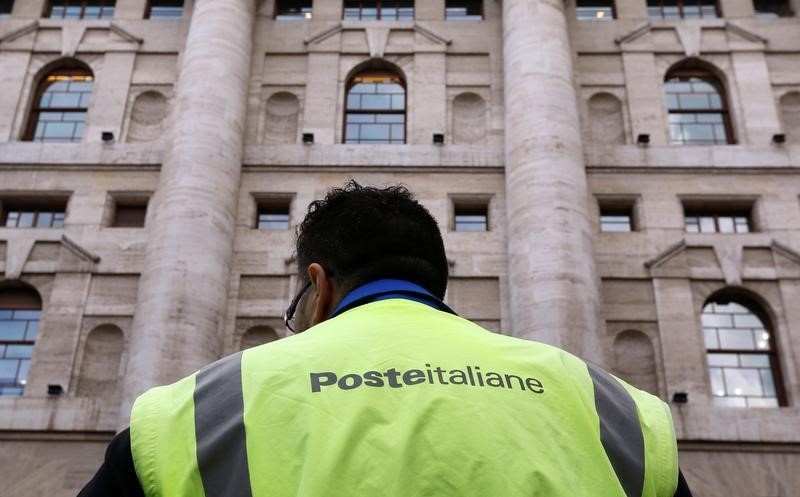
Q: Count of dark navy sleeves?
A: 2